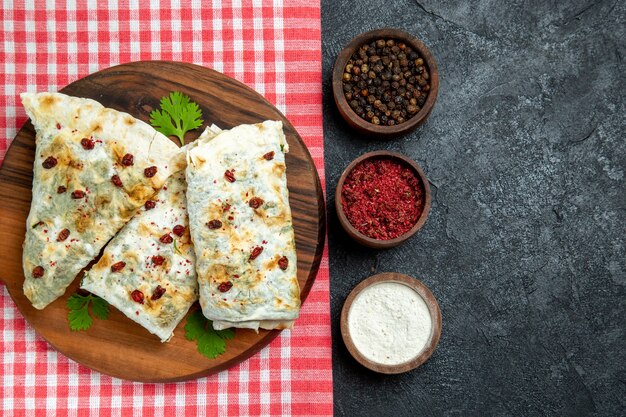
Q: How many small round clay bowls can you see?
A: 3